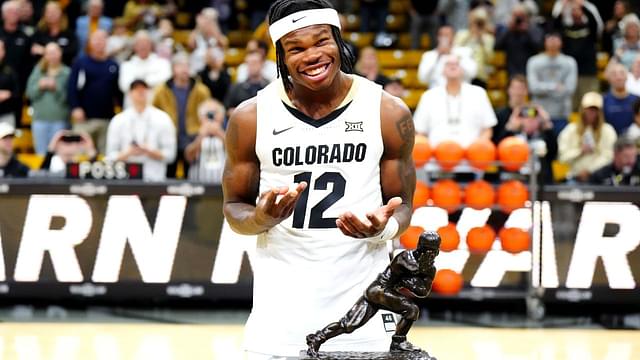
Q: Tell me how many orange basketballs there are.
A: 13